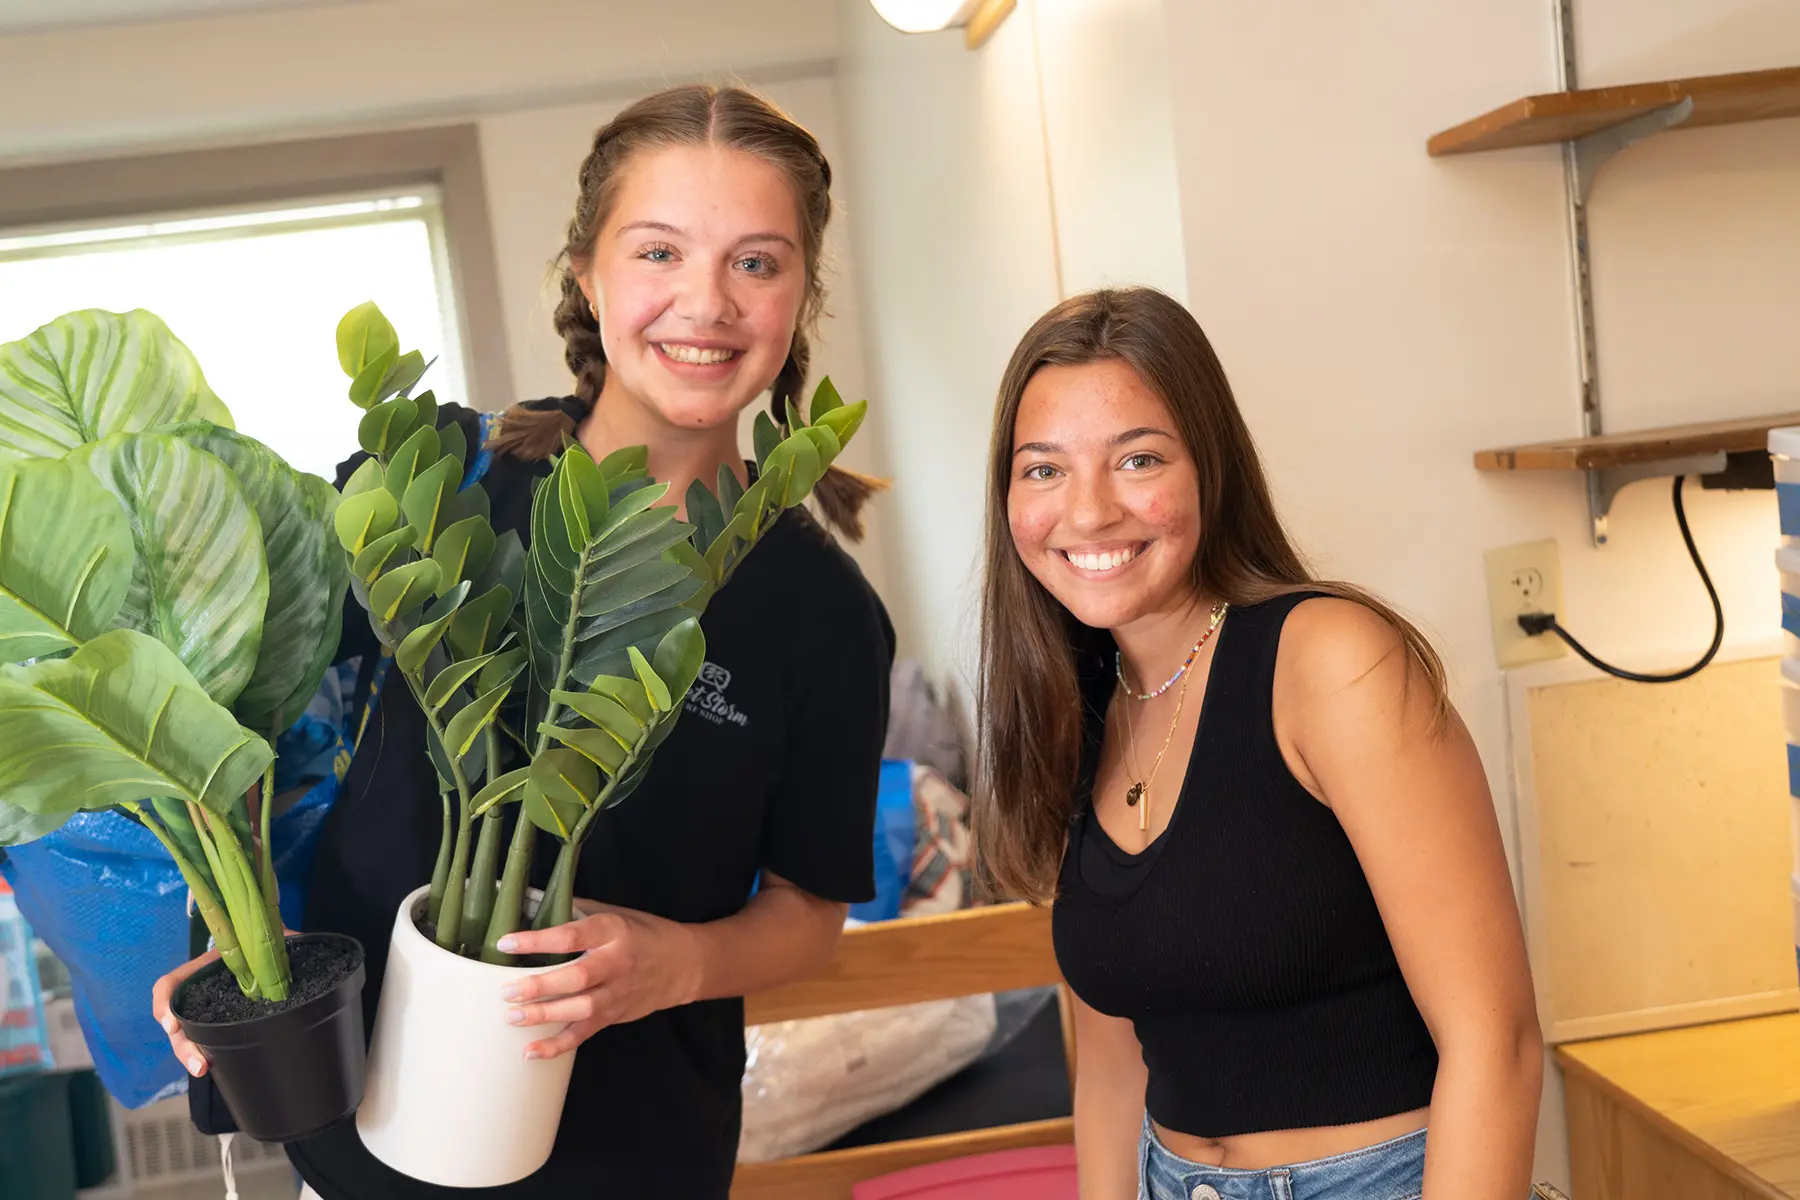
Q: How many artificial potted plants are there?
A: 2